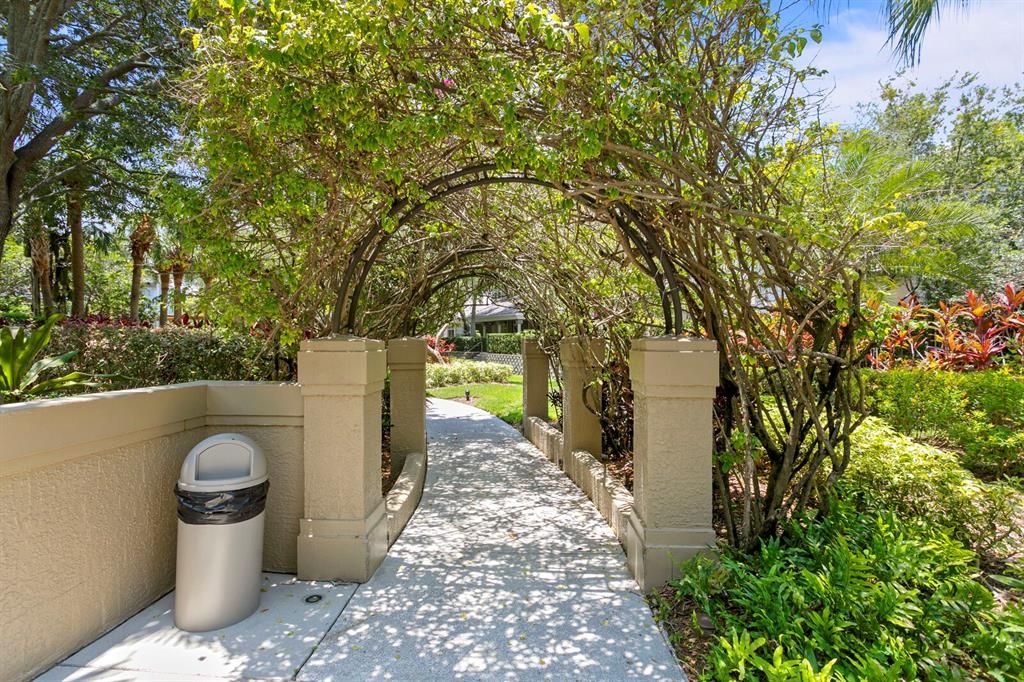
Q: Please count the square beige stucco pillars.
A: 5